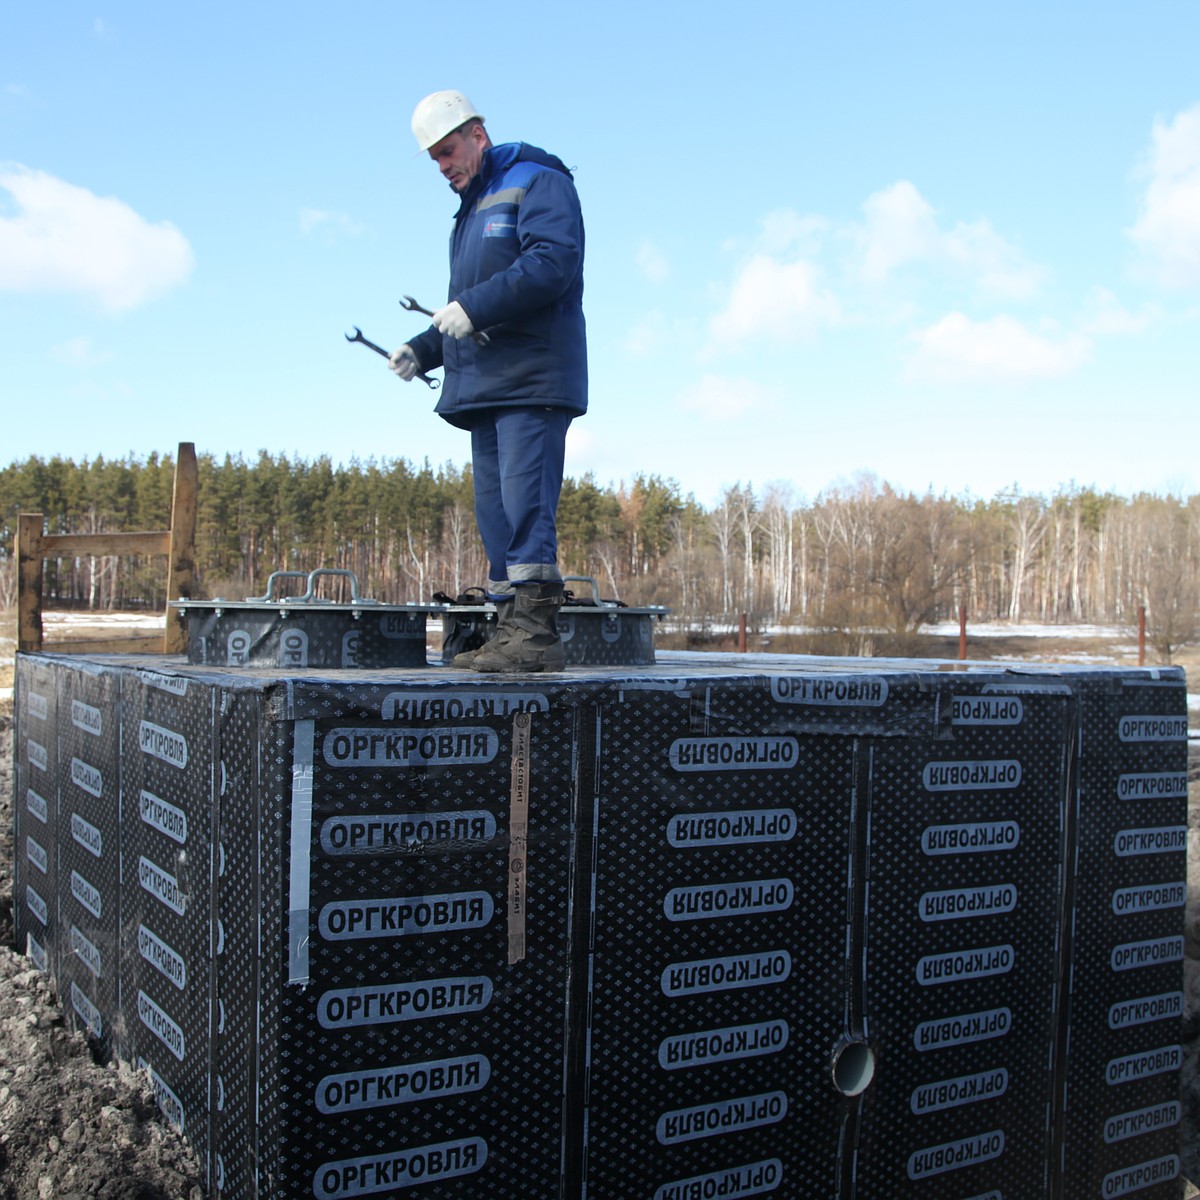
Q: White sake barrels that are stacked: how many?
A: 0